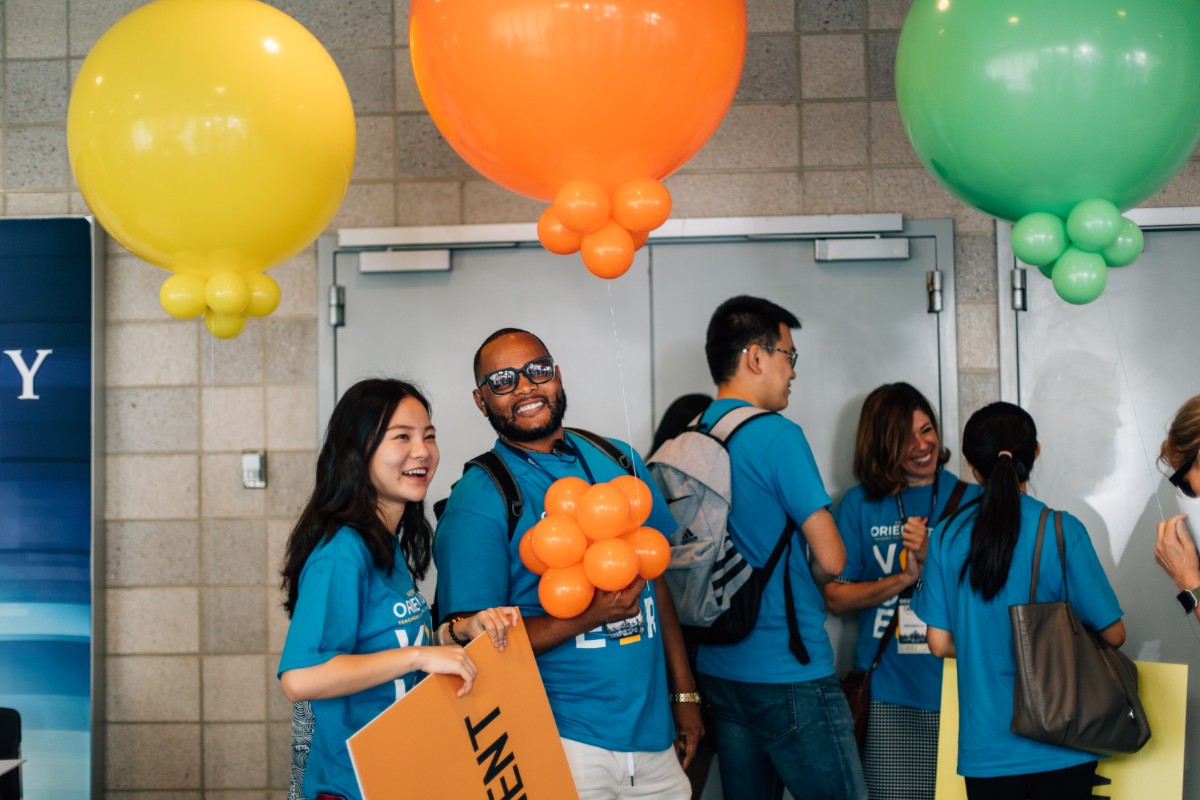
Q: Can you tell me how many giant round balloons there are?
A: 3